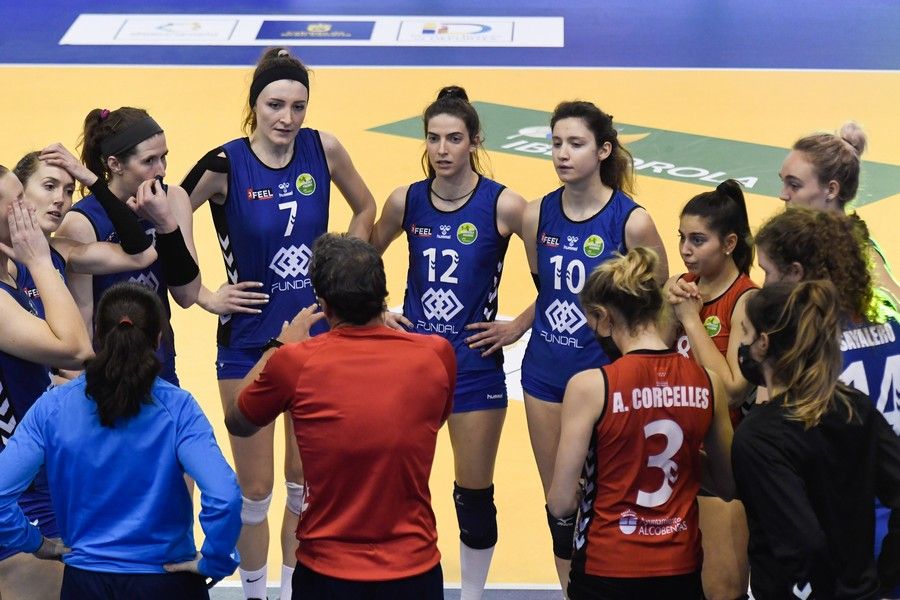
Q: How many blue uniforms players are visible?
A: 7